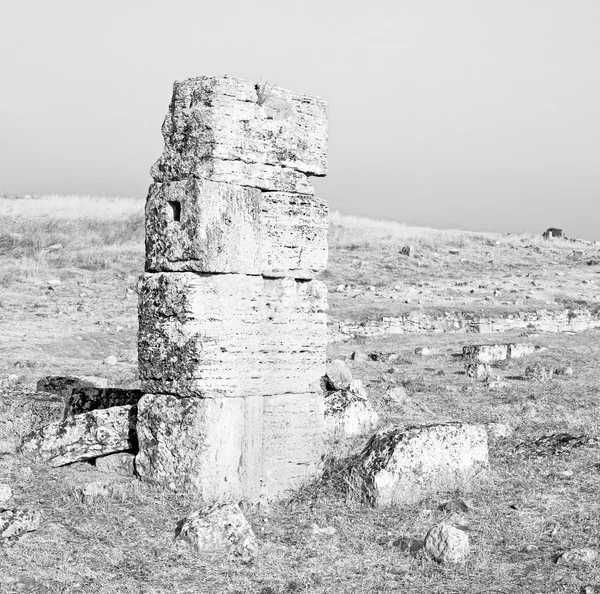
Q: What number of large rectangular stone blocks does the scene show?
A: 4